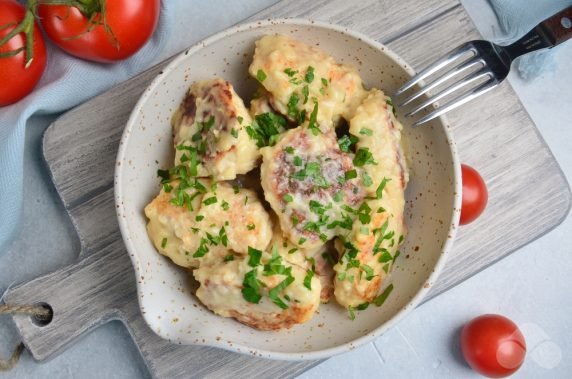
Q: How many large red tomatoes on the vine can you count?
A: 2